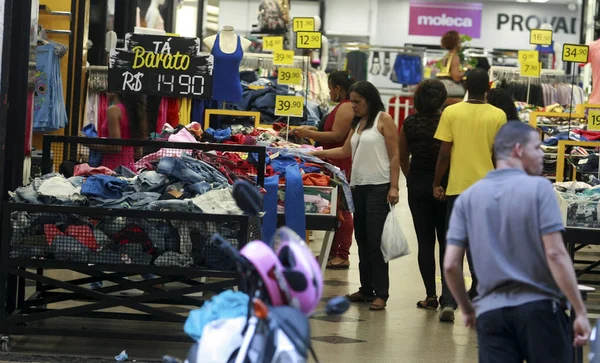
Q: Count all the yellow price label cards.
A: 11